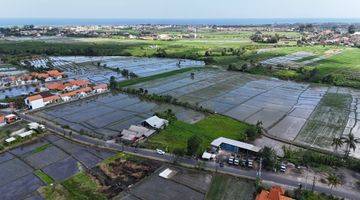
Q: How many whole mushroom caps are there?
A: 0